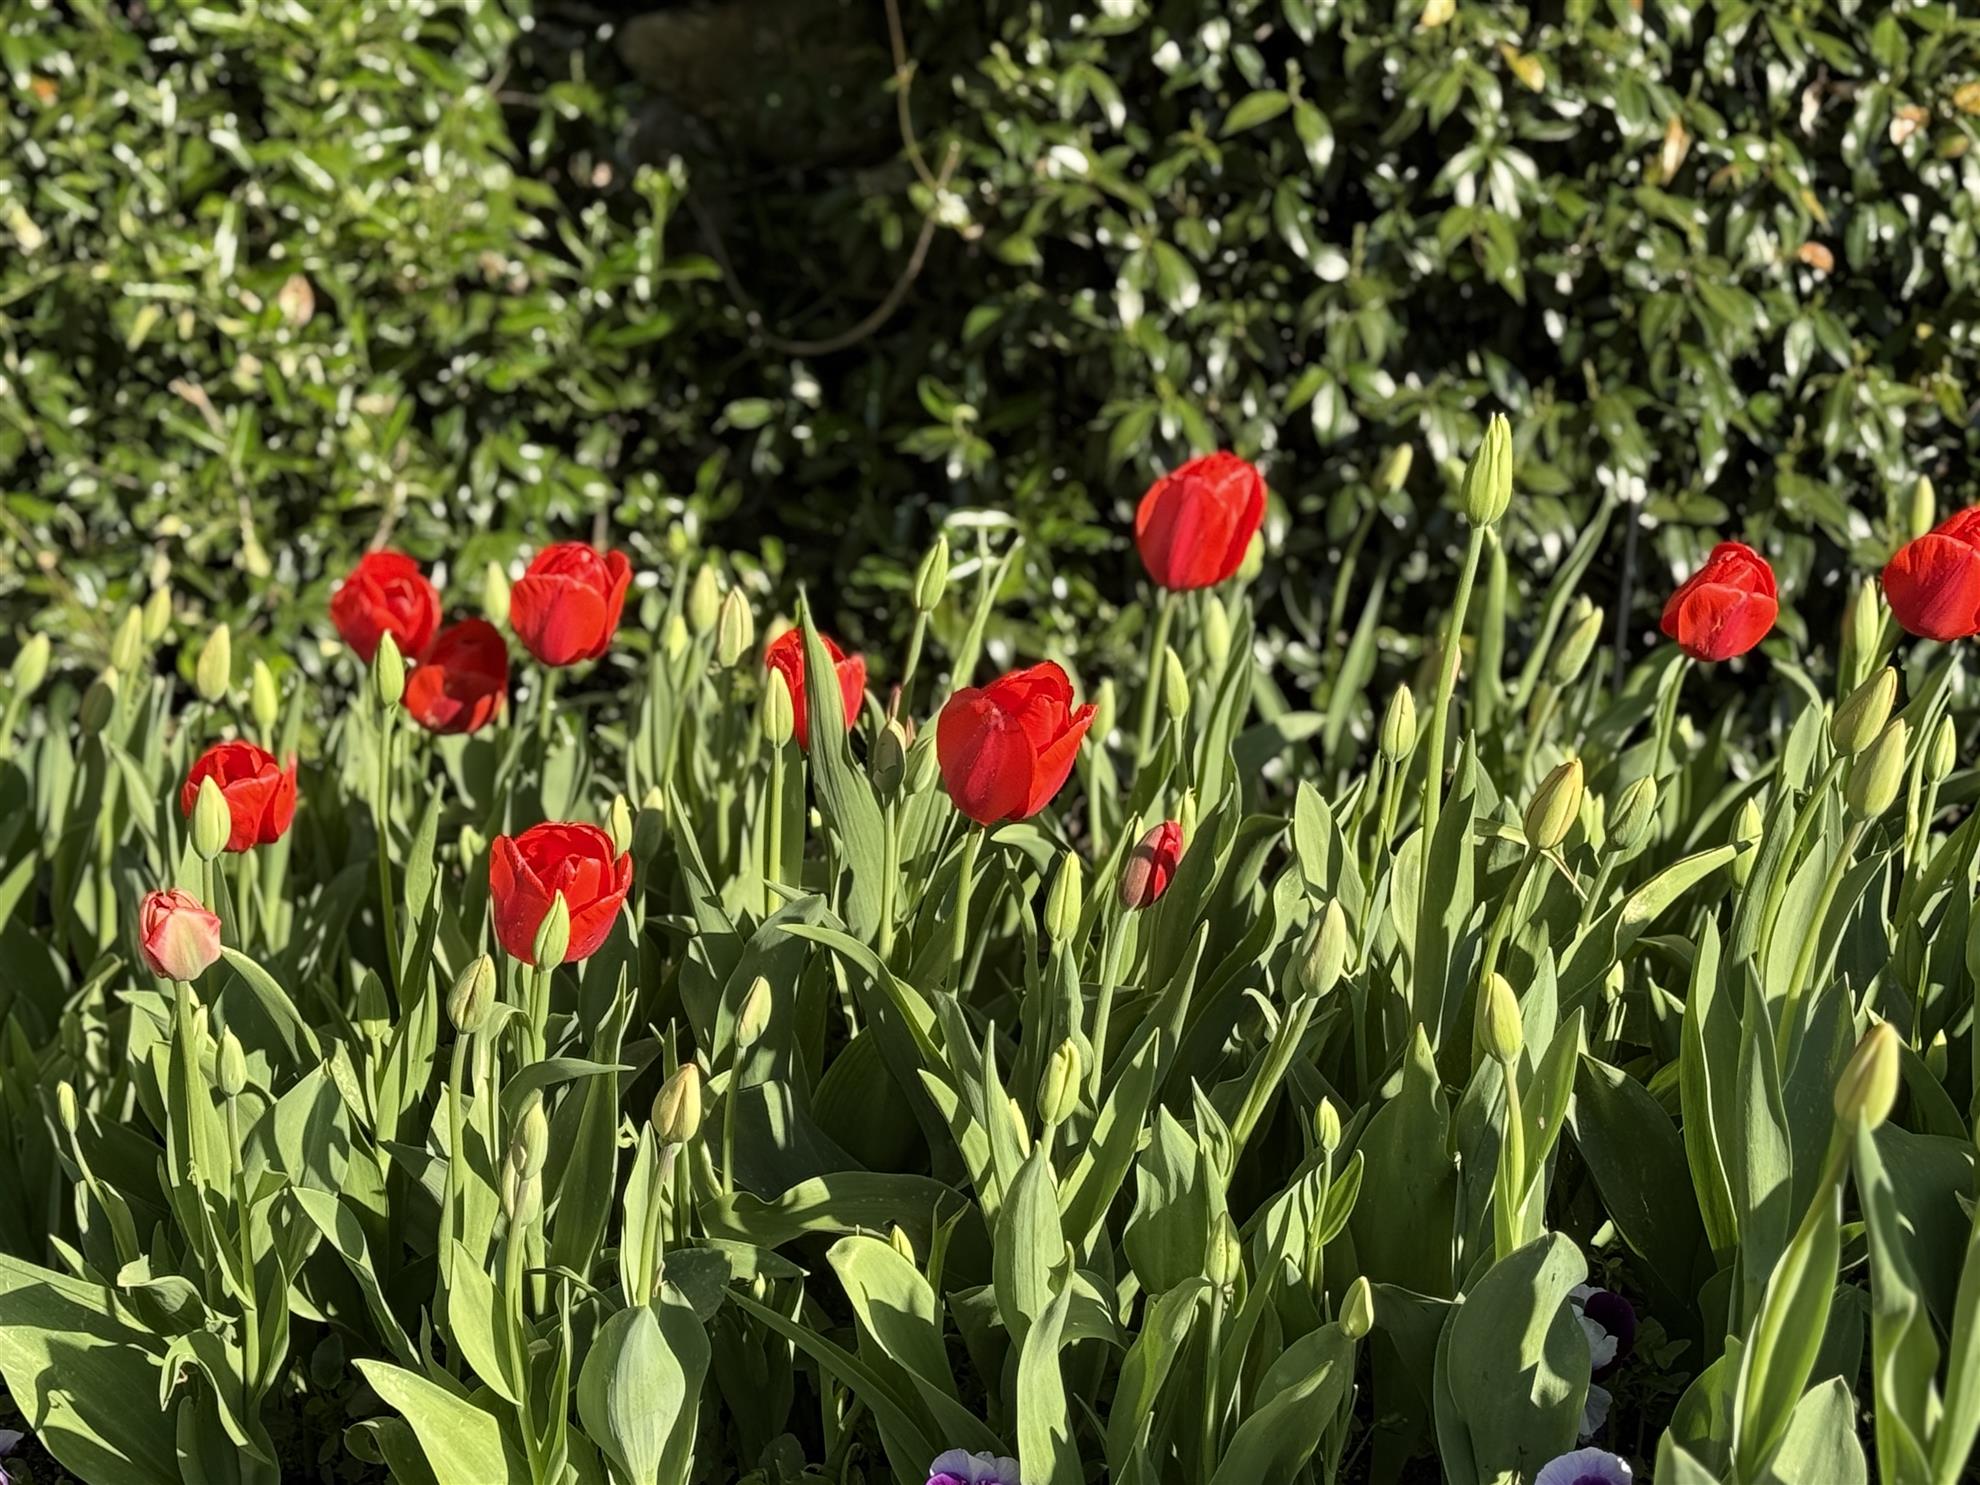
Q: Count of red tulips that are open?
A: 10